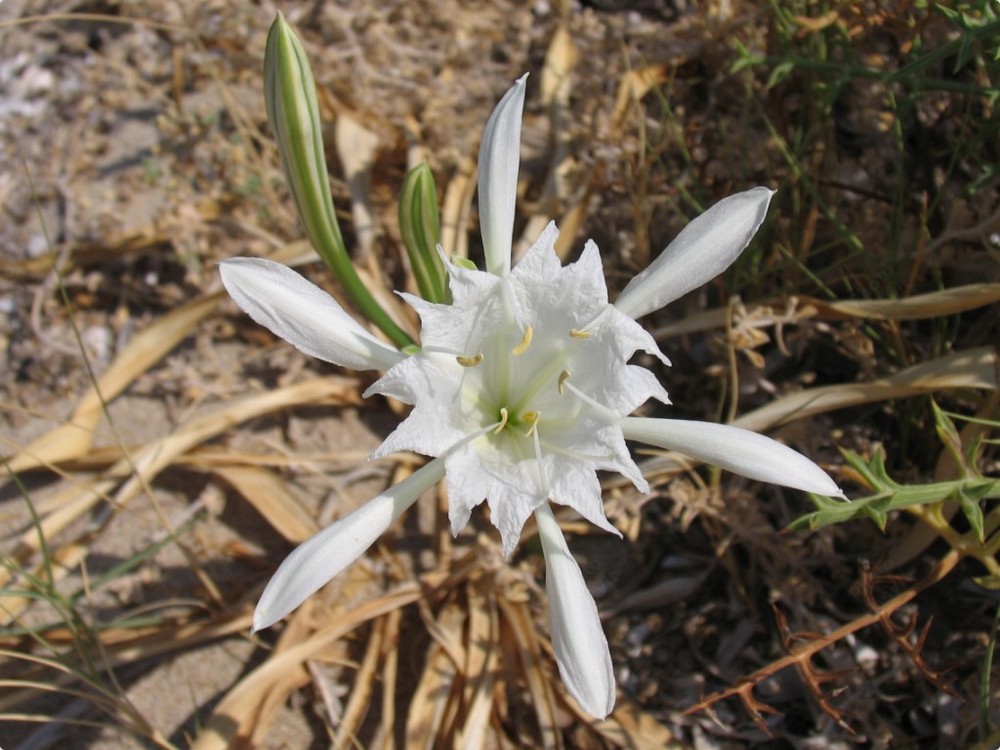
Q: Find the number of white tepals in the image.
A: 6